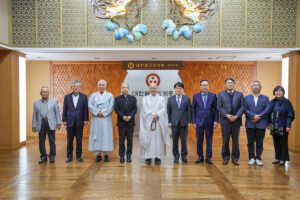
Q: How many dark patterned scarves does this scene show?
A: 1